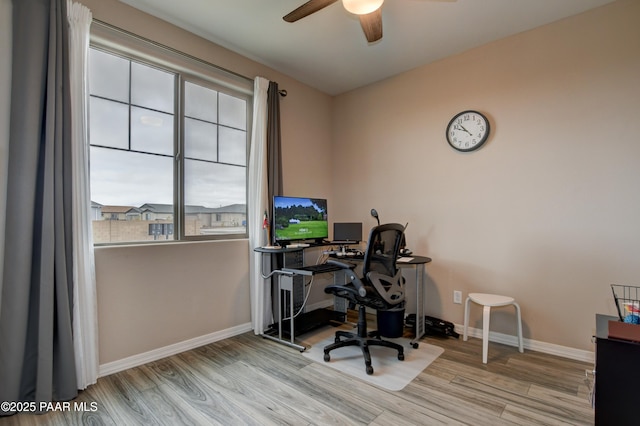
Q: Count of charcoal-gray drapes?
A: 2